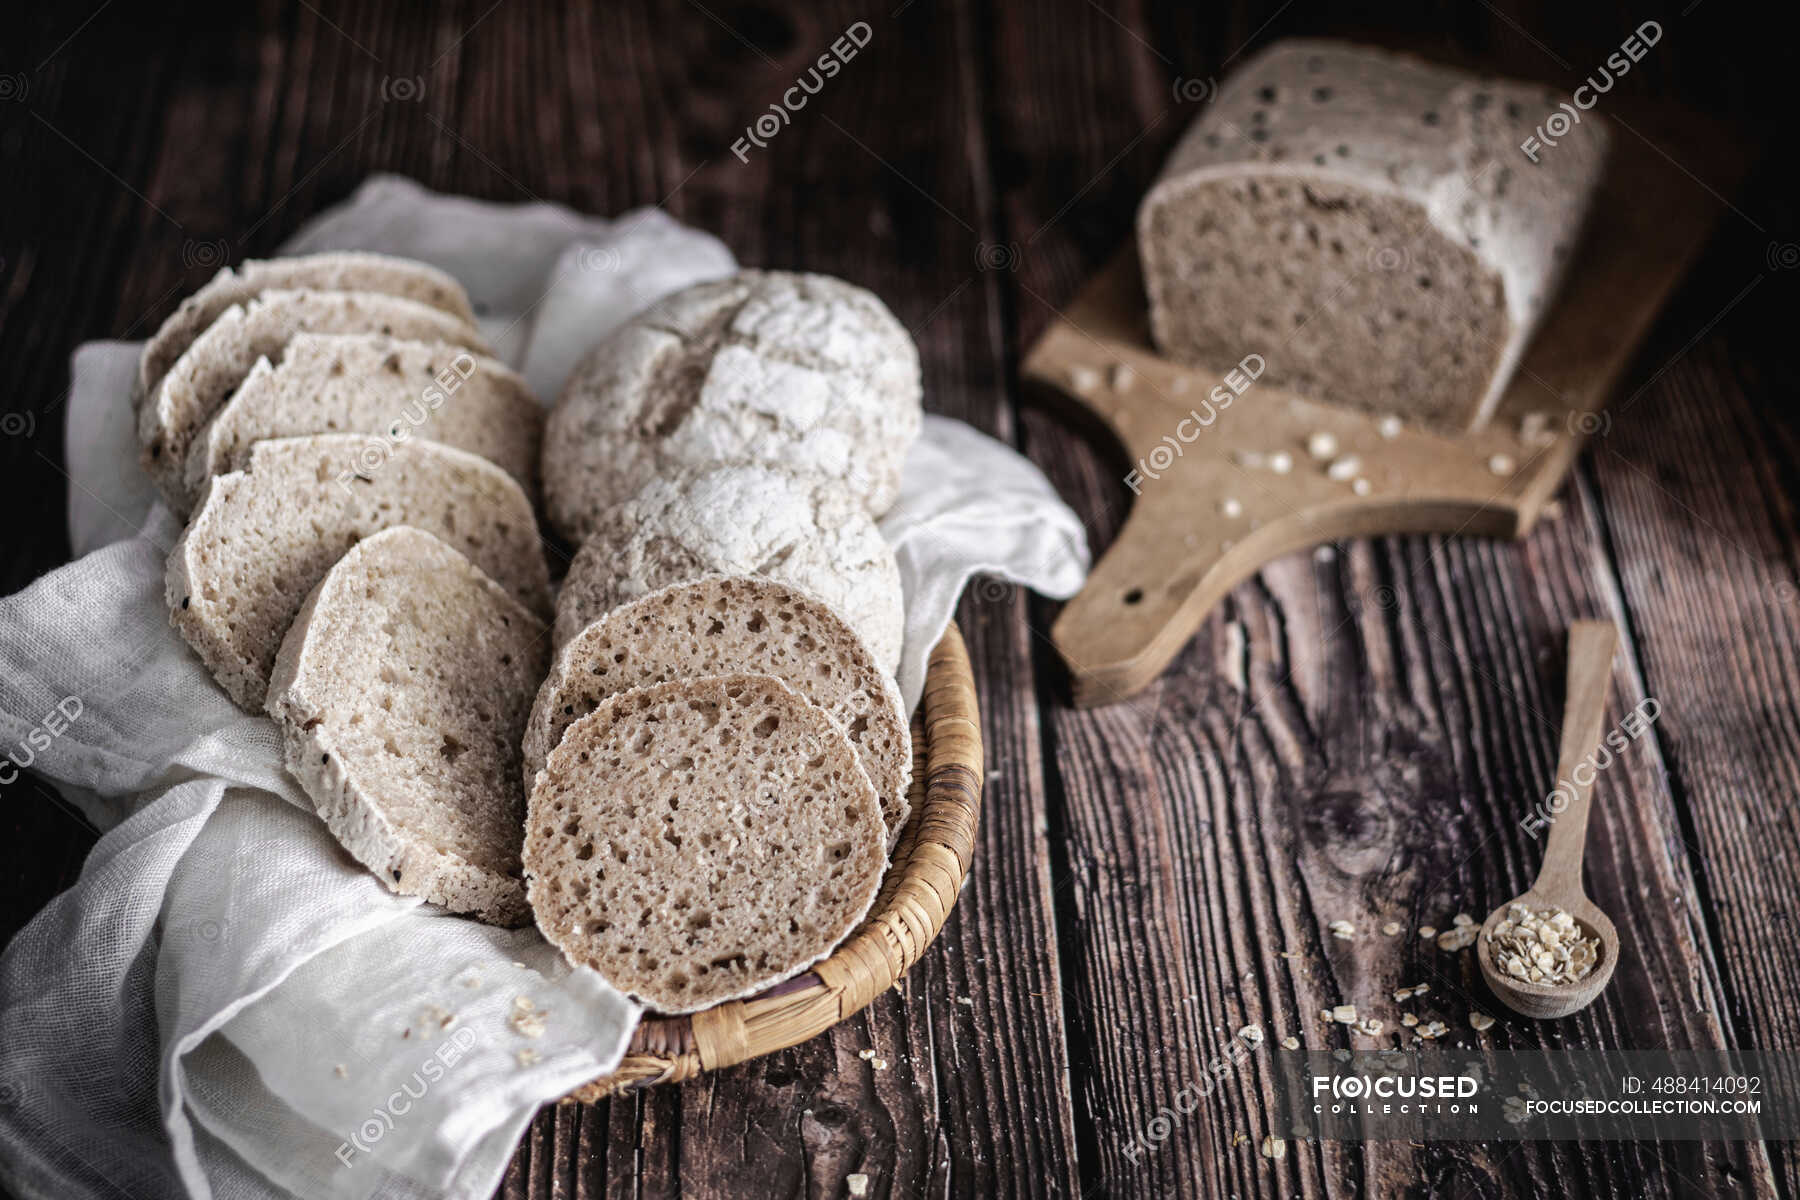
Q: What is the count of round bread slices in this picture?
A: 2